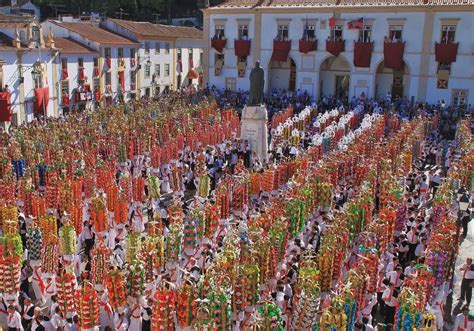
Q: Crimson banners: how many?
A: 8